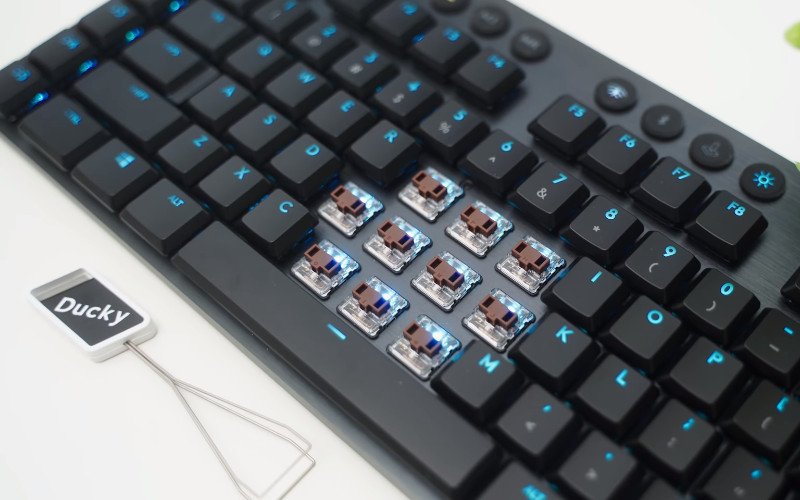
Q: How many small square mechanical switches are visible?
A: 10